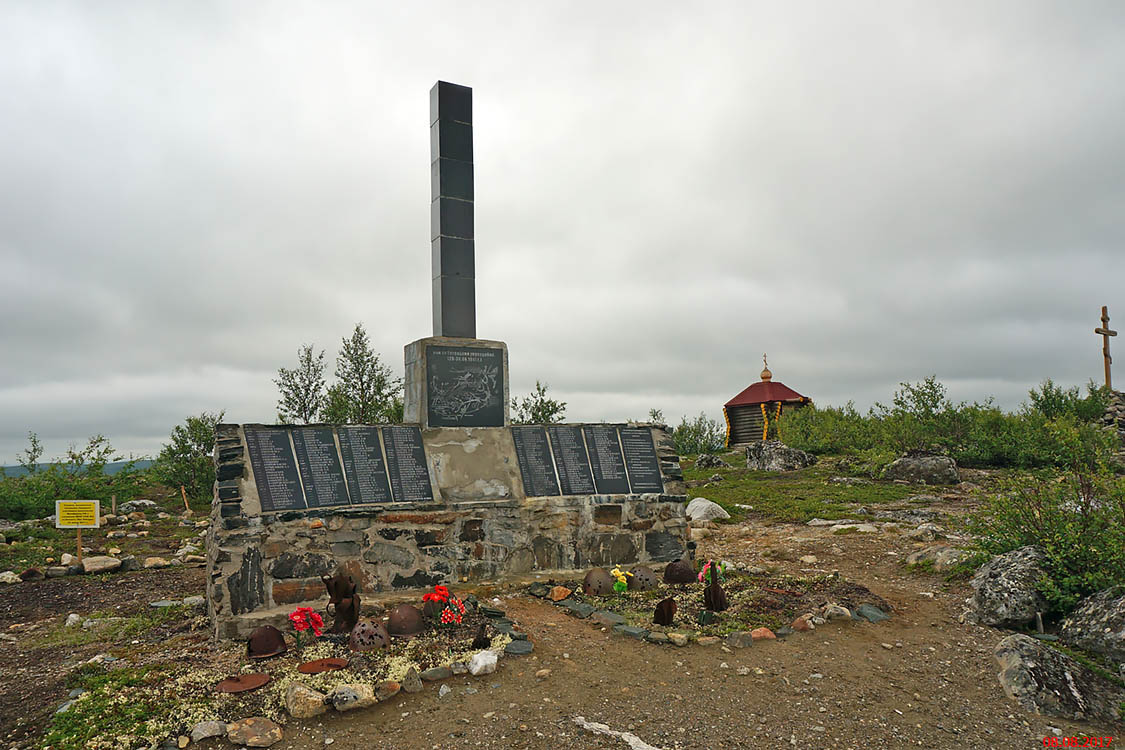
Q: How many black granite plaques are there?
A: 9